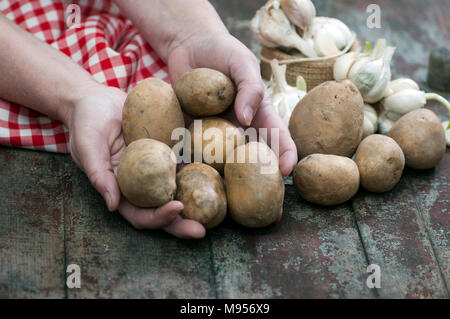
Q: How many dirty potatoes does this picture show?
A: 10